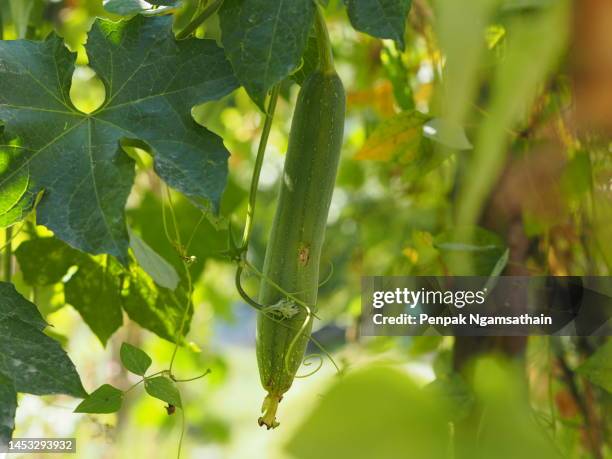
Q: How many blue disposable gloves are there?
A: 0